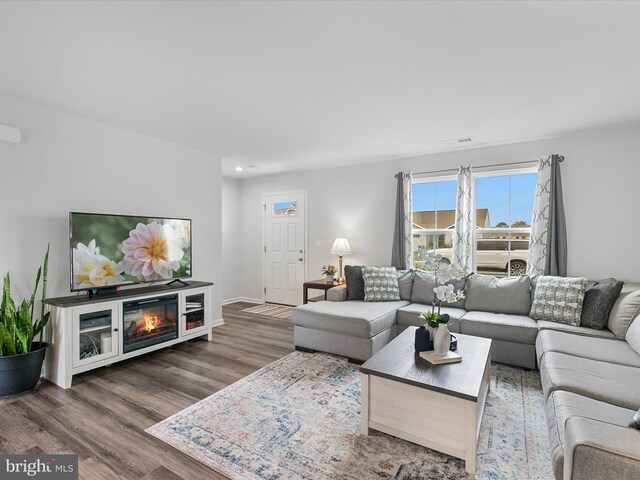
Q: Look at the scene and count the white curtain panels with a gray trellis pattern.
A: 3